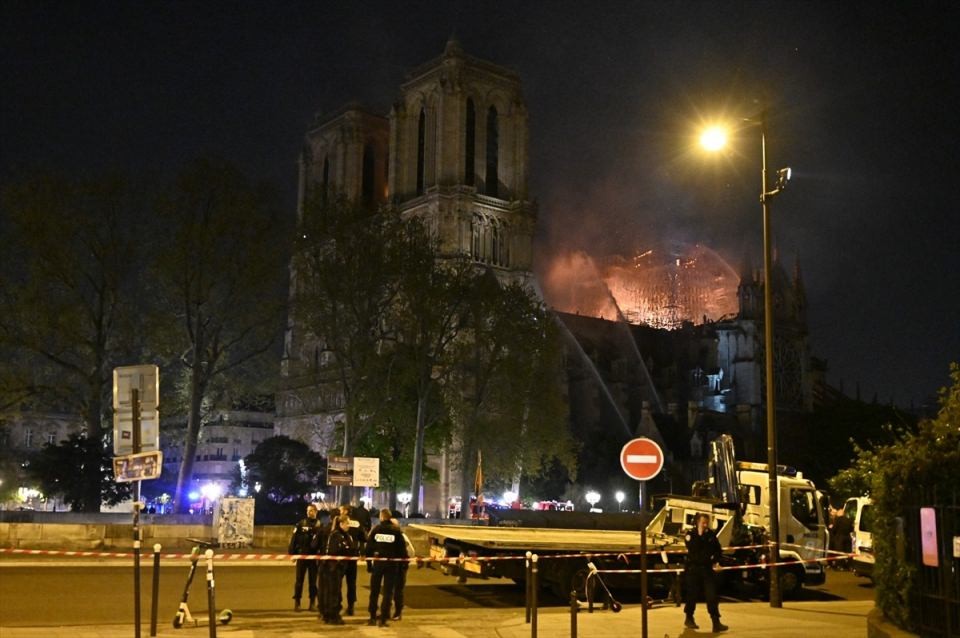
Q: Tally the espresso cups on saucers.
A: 0